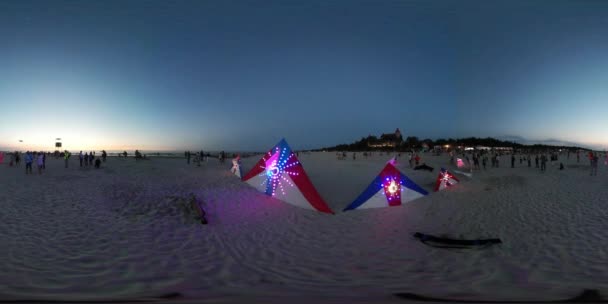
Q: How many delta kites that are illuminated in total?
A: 4